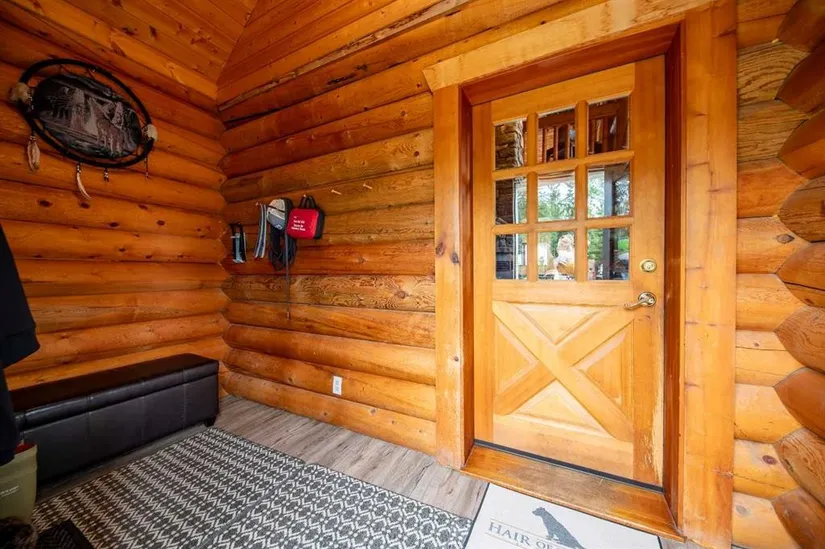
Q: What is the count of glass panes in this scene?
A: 9